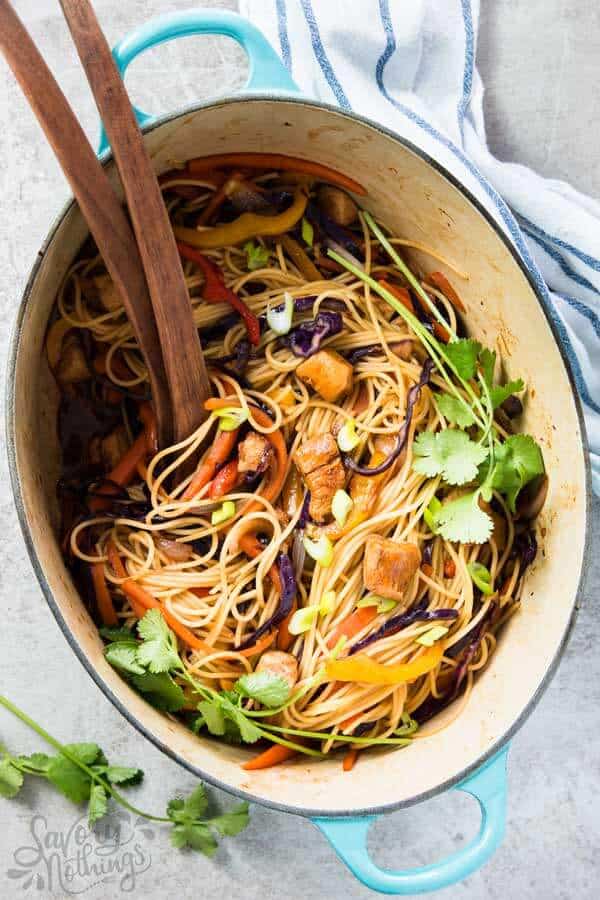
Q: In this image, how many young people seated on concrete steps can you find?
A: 0